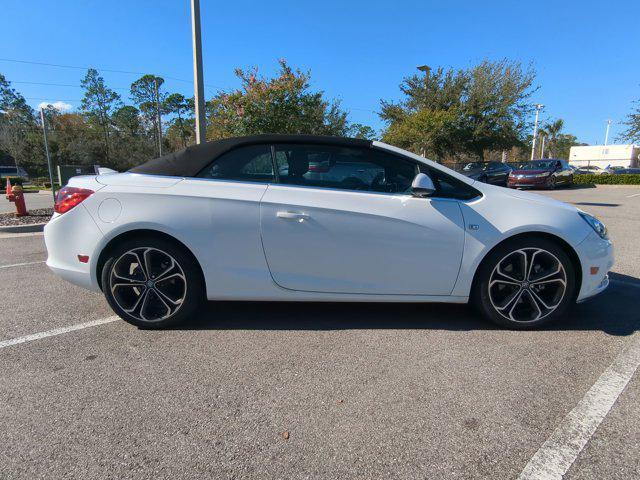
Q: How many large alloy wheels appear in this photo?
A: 2